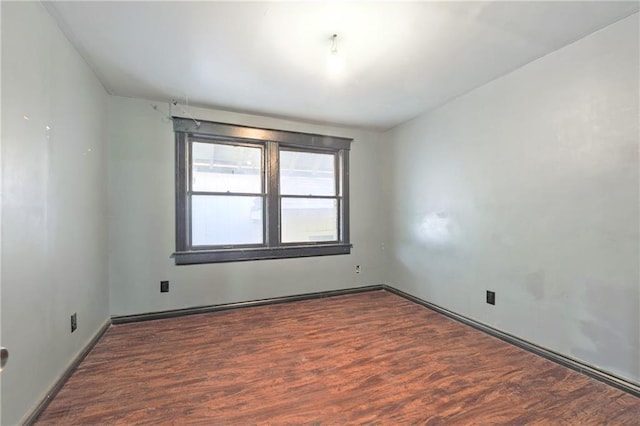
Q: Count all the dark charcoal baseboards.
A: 3